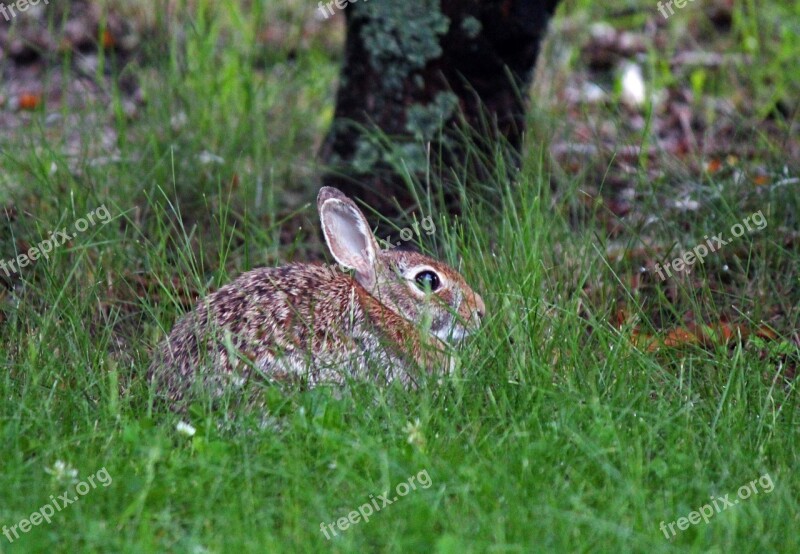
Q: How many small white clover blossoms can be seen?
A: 3